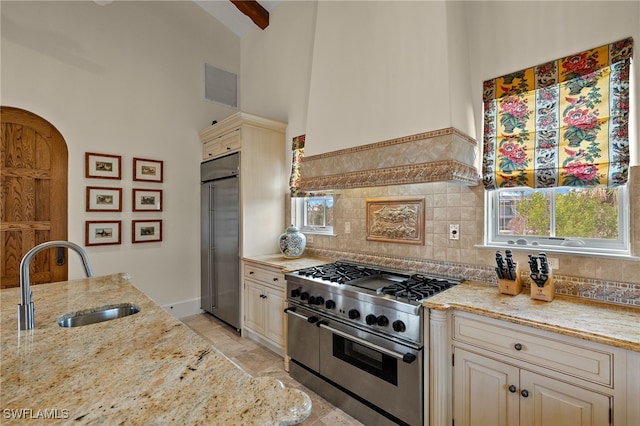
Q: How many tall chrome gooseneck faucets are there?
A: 1